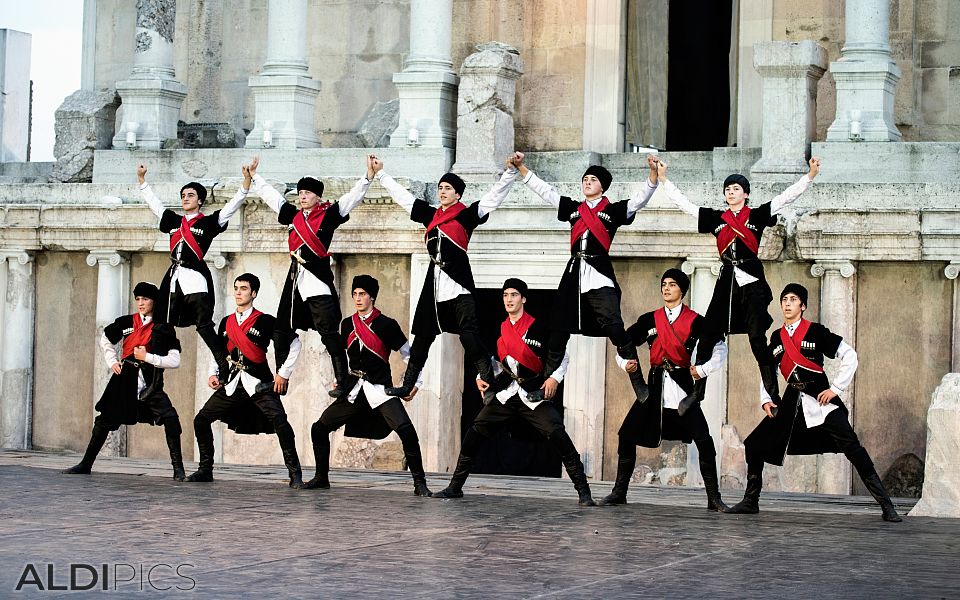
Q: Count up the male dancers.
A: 11